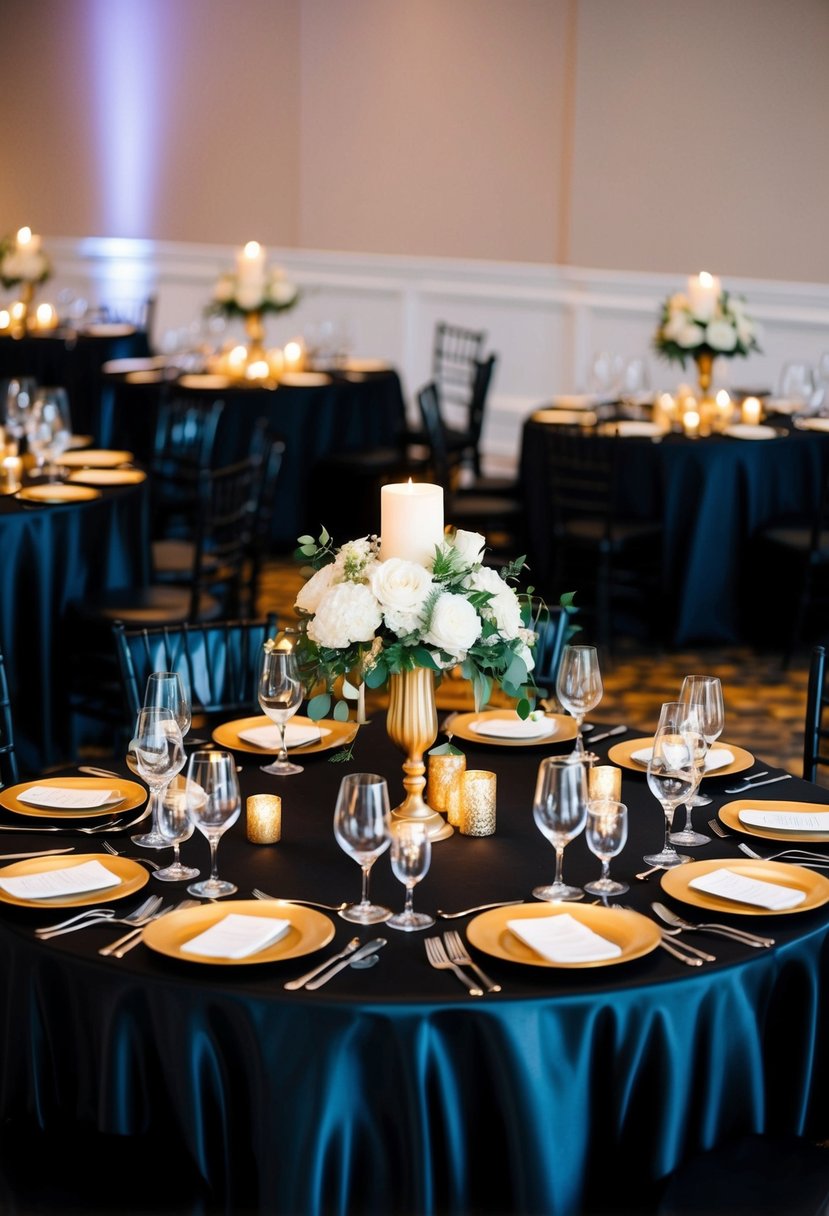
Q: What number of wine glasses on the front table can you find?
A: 13